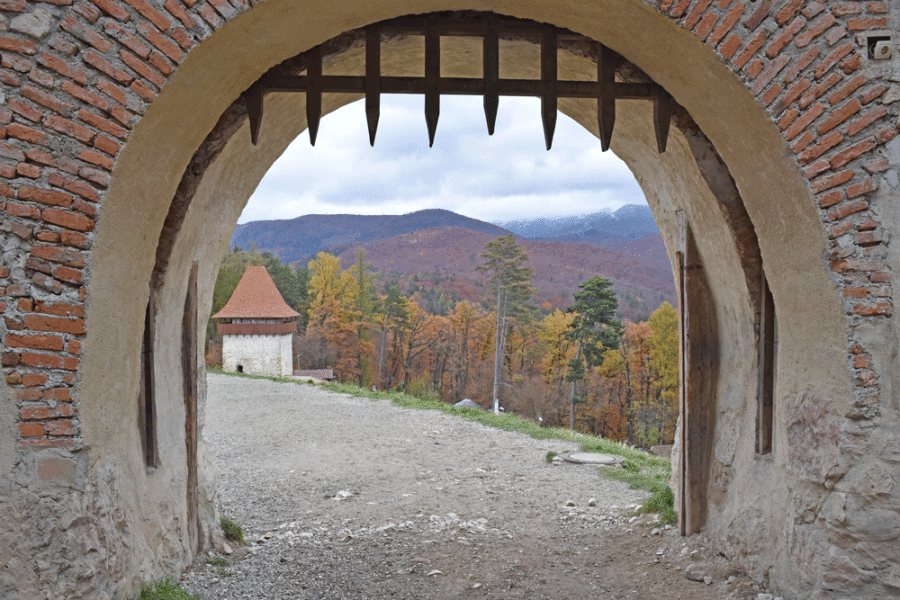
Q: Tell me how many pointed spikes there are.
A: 8